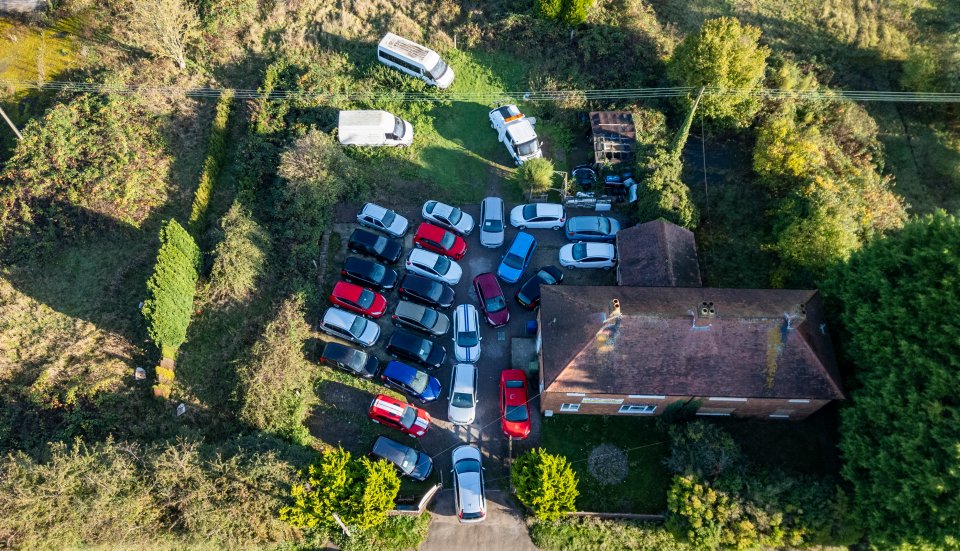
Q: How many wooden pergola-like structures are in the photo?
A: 1